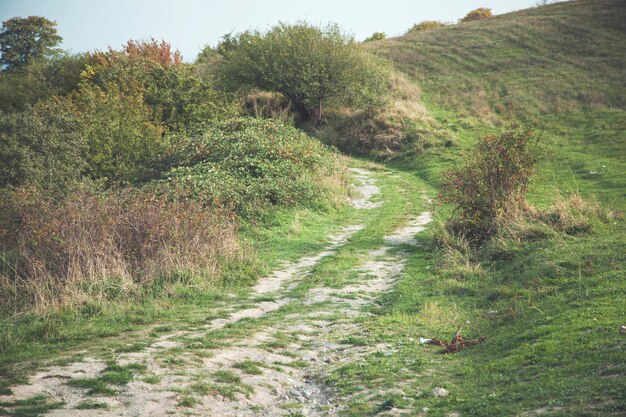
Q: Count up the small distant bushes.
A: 3